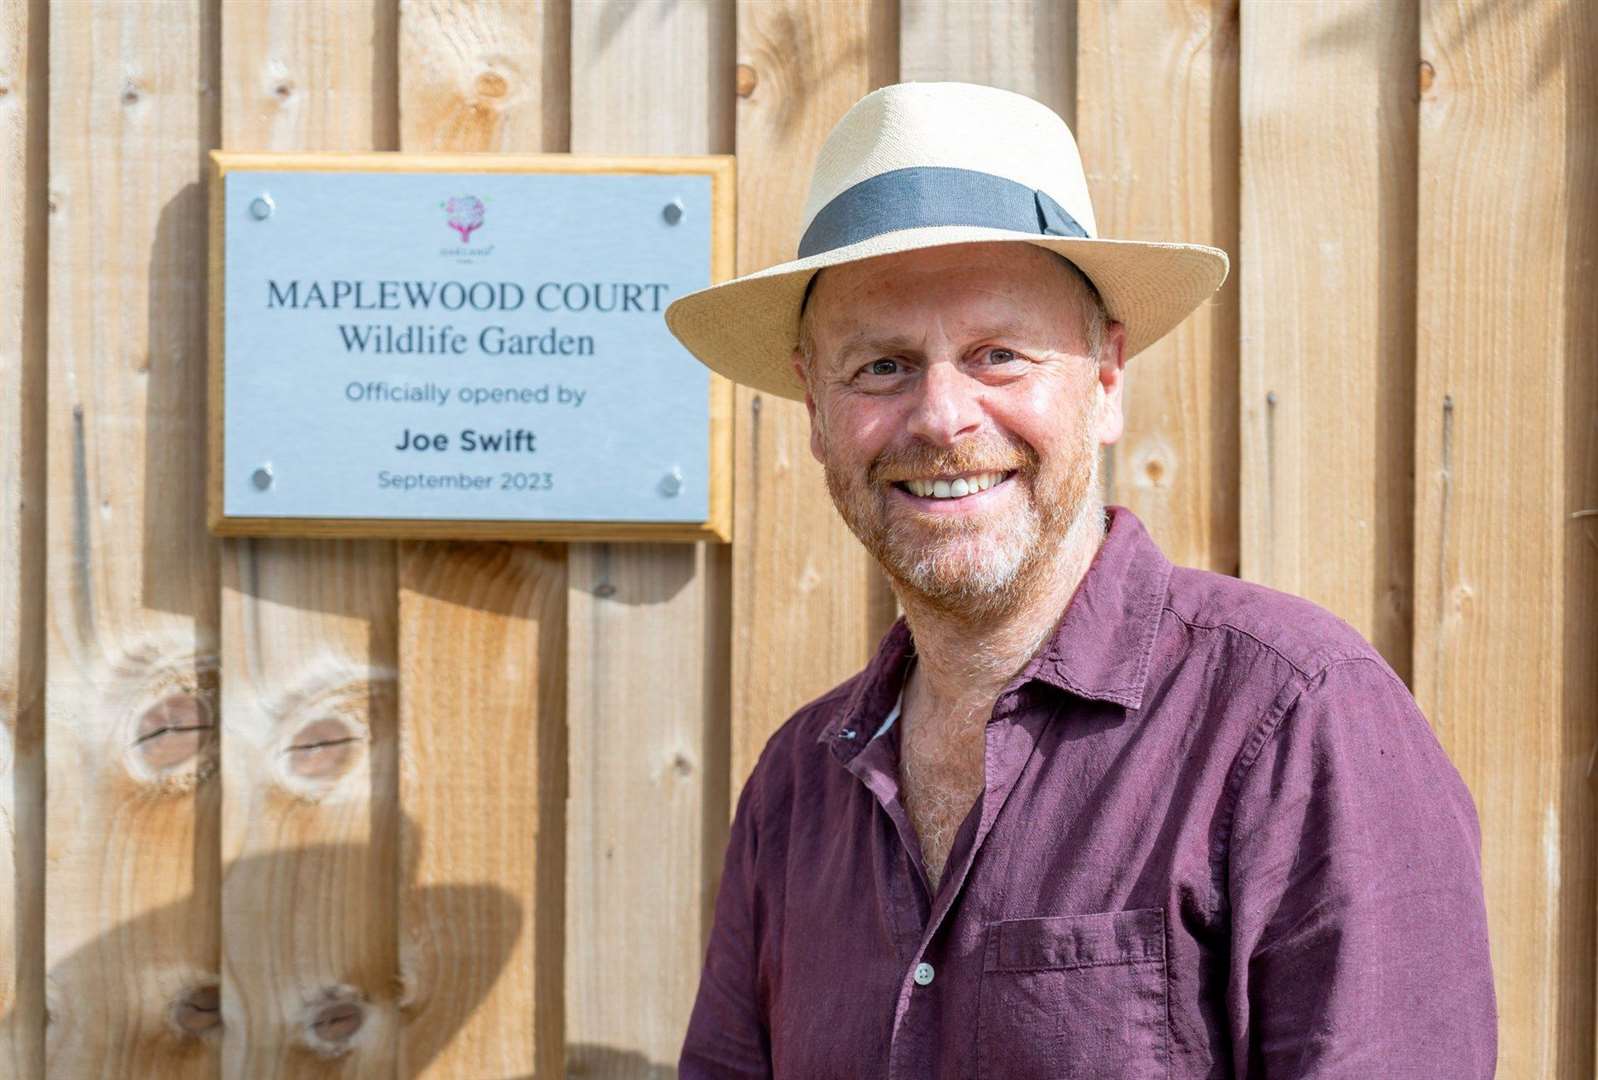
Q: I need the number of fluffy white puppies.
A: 0